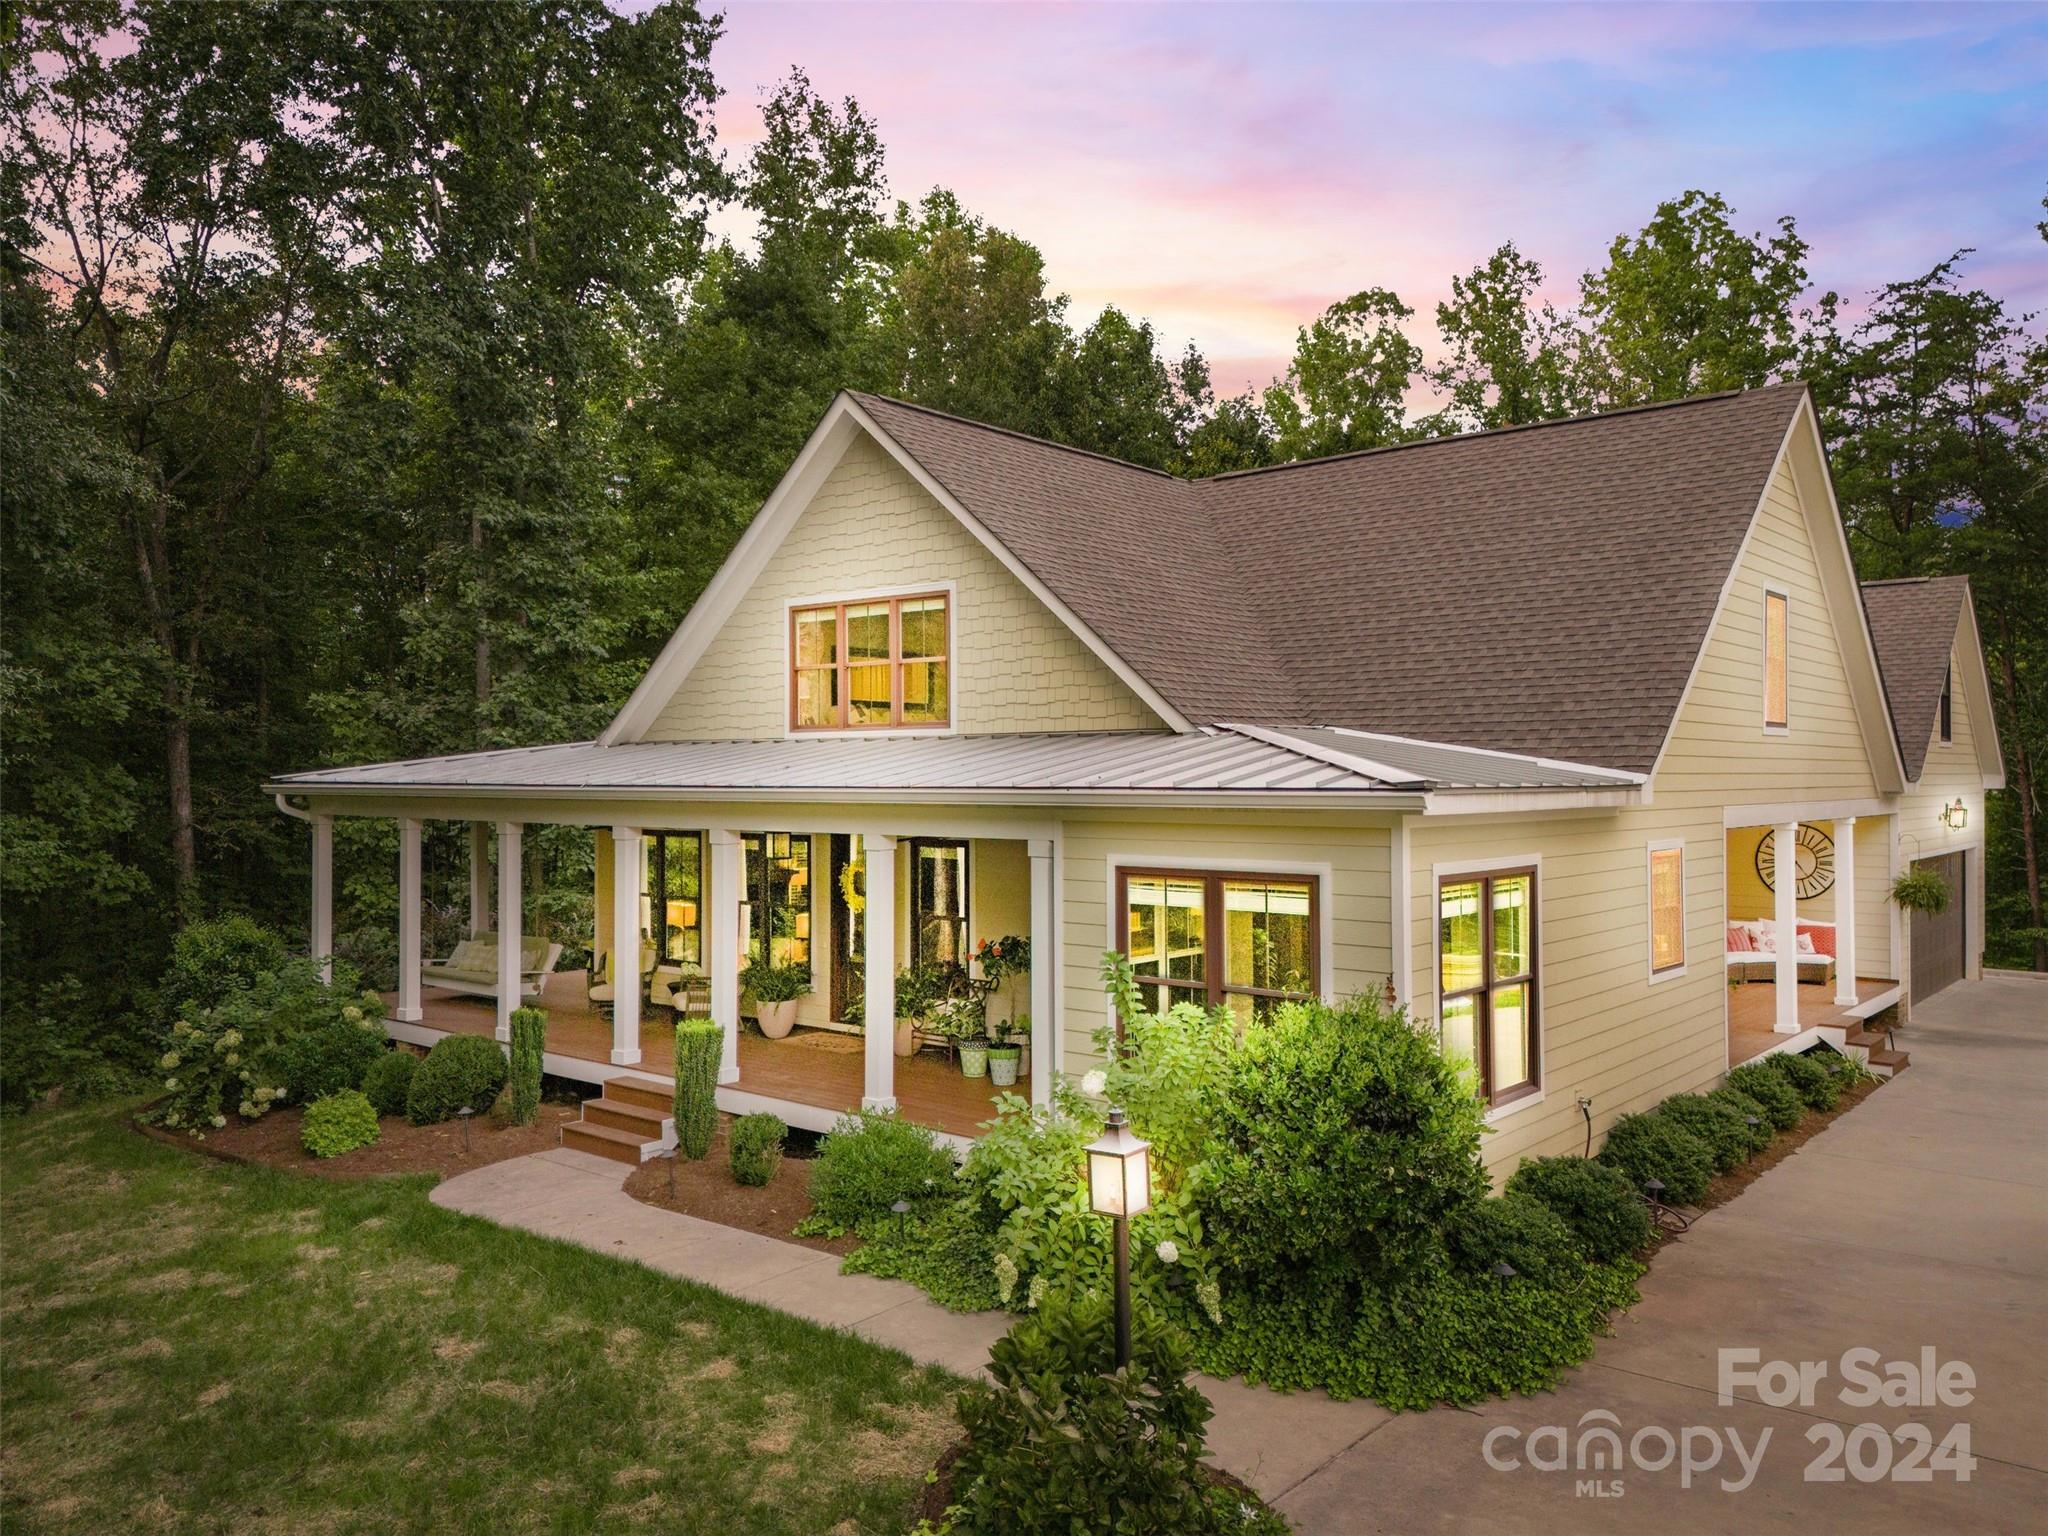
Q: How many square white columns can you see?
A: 10